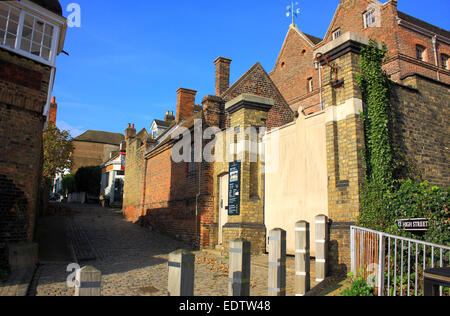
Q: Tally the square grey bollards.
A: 6